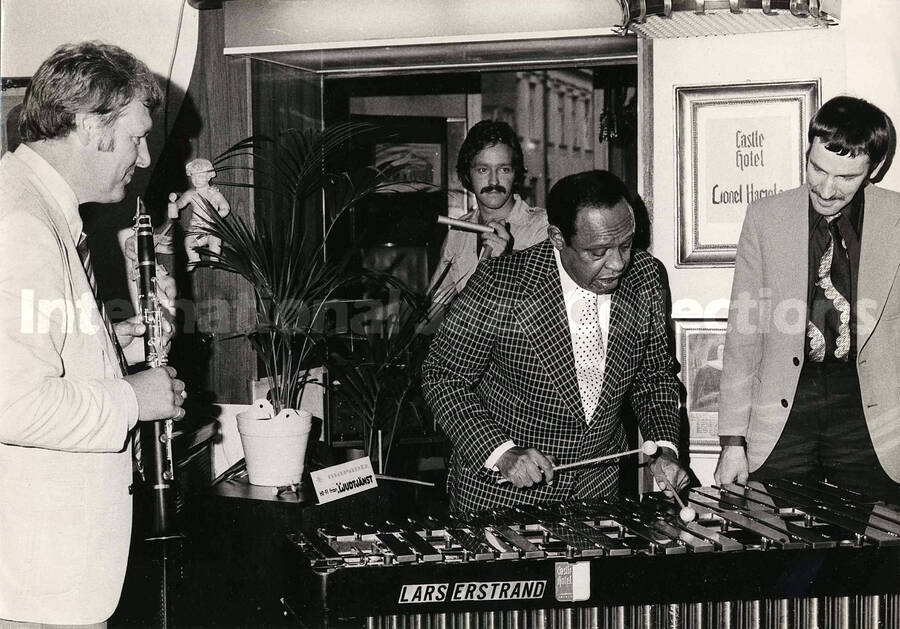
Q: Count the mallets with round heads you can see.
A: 2